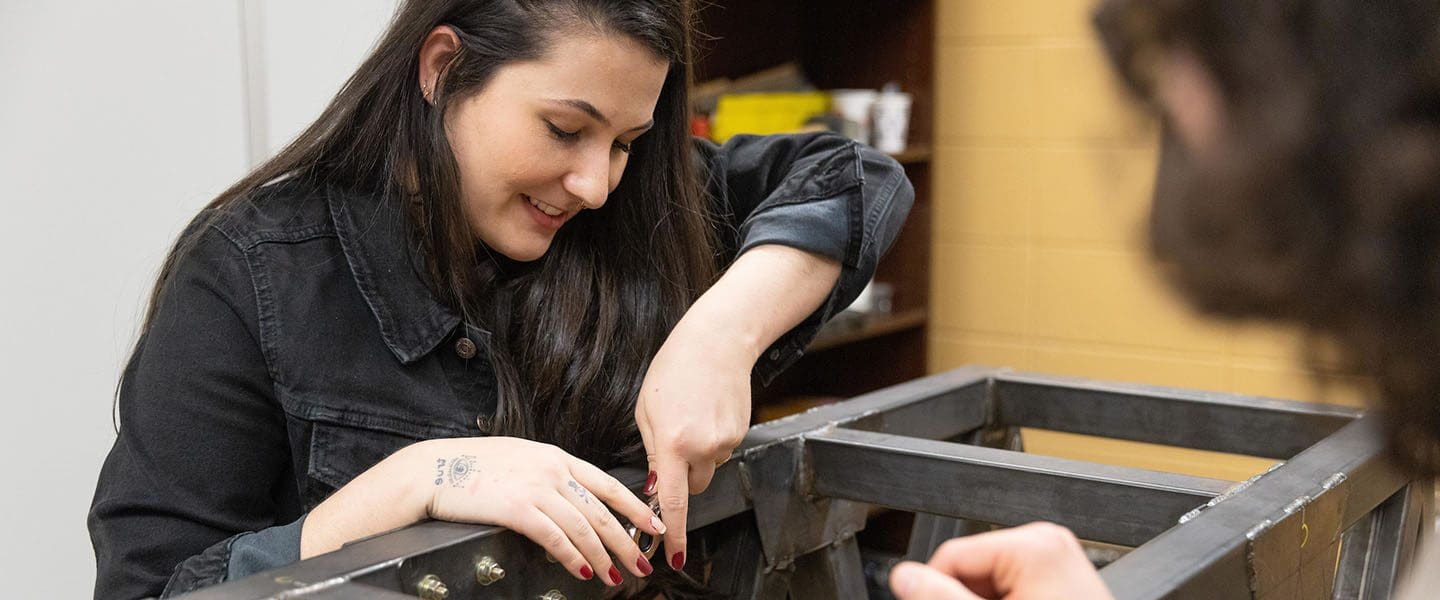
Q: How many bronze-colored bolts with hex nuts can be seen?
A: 3